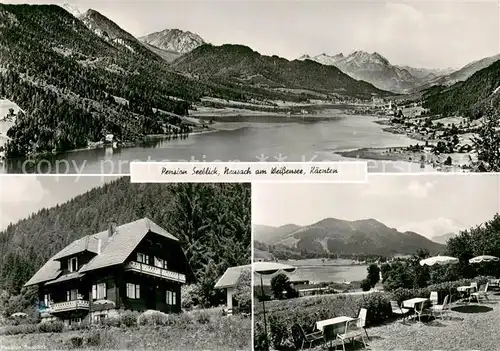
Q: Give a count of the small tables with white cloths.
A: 3